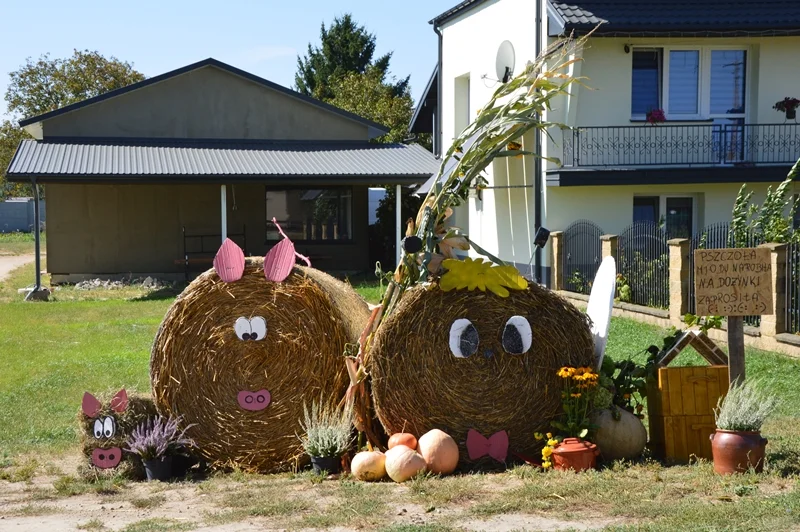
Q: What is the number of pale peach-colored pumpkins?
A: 3